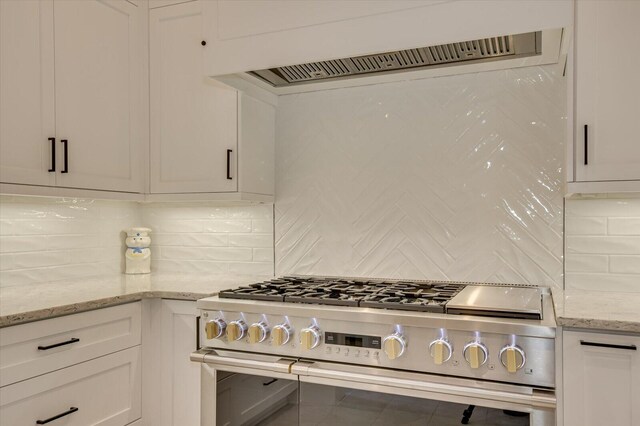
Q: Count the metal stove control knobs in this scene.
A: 9